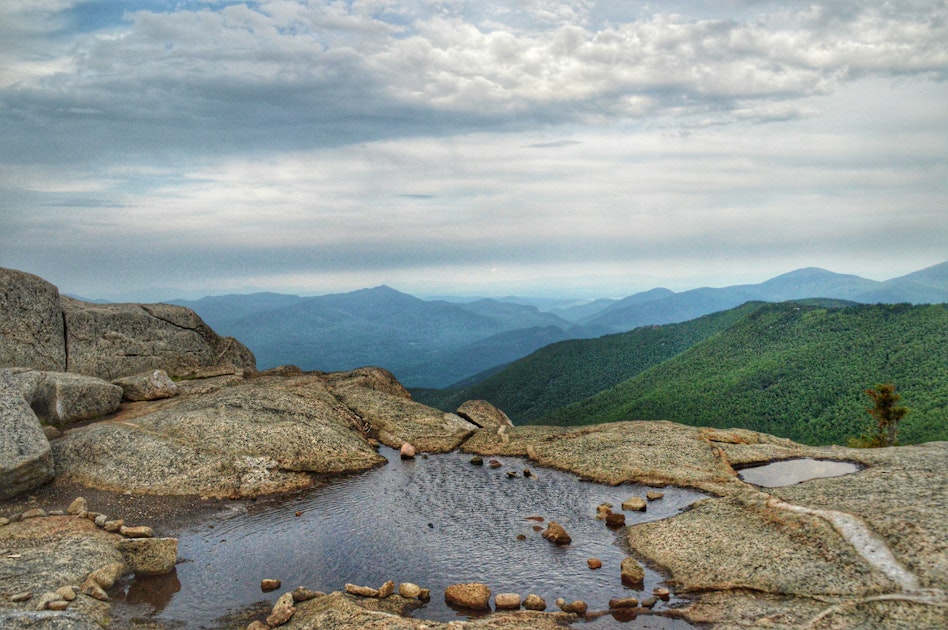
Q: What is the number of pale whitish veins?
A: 2